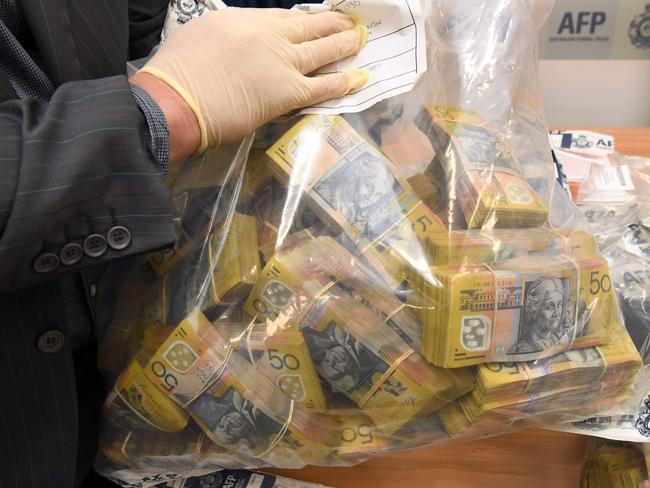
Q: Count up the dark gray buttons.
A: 5